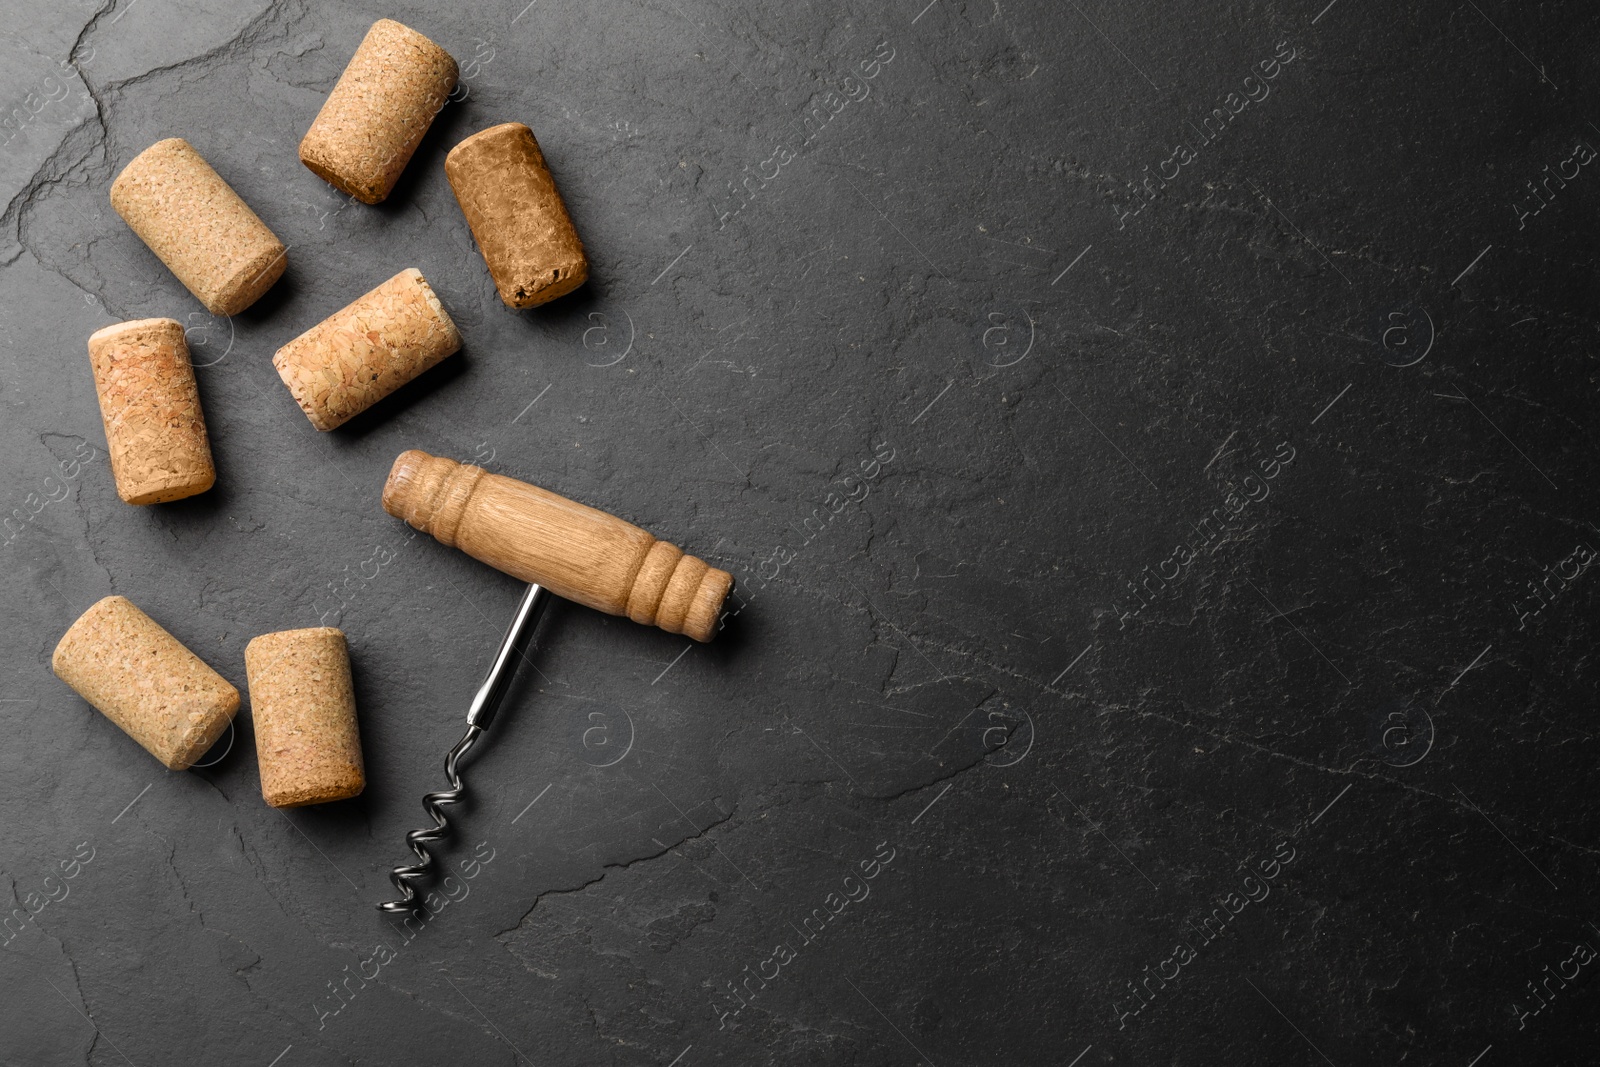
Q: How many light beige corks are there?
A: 6